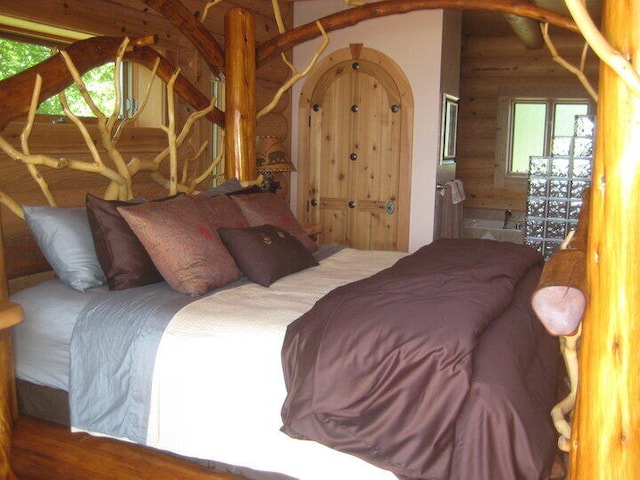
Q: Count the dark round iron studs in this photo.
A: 7